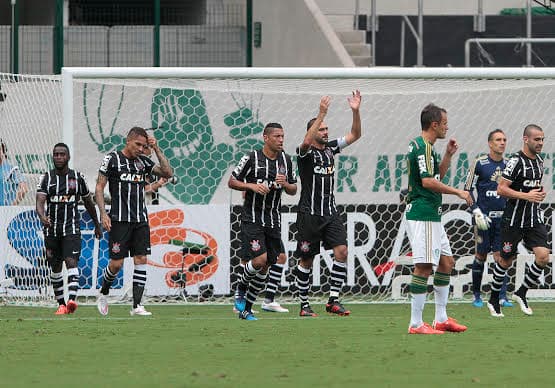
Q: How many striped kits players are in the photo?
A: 5